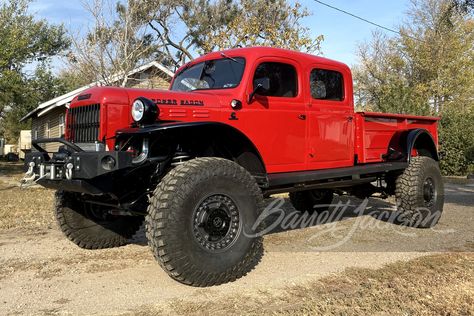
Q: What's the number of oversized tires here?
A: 4